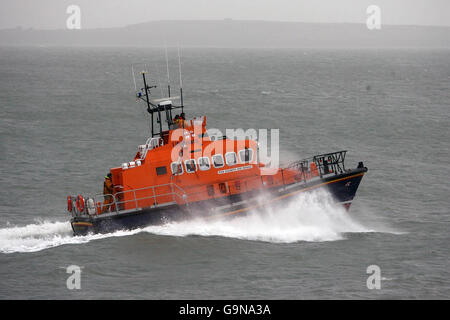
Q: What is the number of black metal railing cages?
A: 1